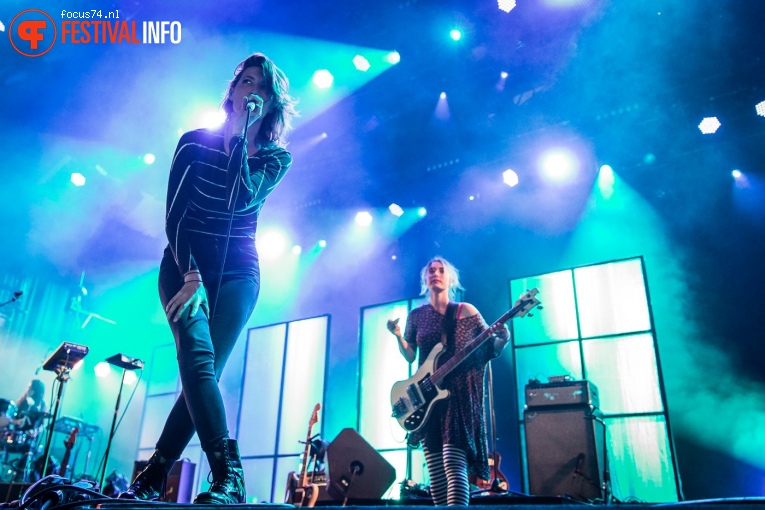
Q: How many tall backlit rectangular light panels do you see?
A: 4